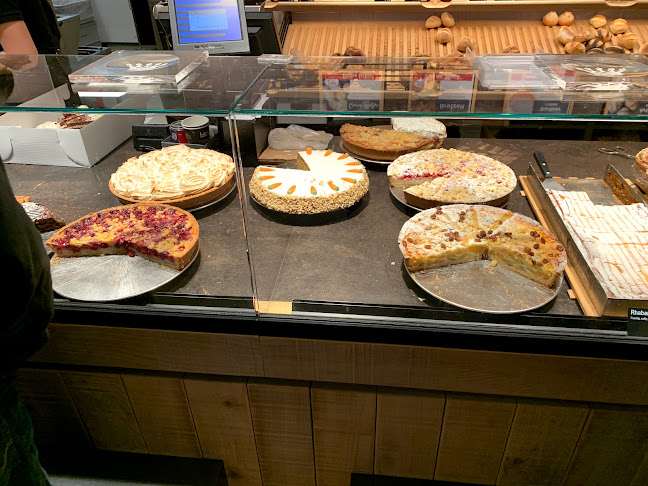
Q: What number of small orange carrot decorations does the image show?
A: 12